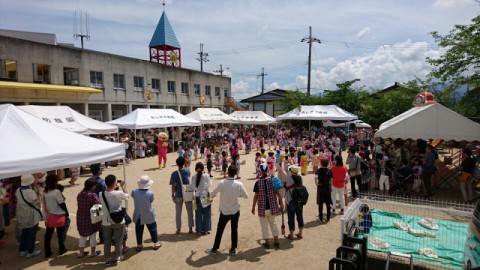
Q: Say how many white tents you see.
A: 7